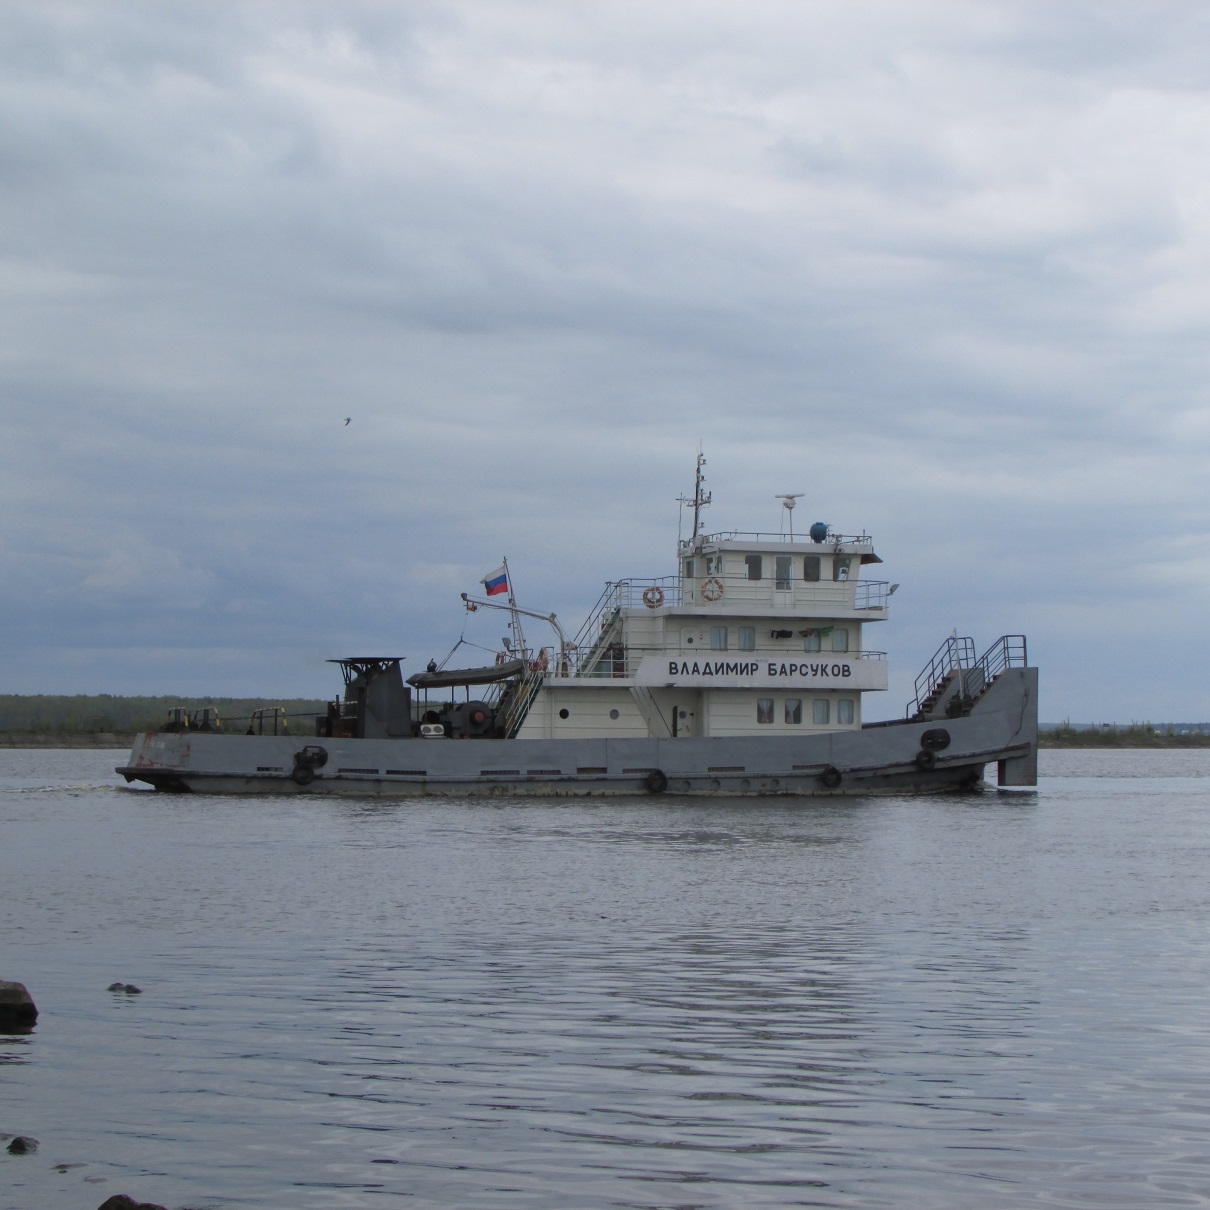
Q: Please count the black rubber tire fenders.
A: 4